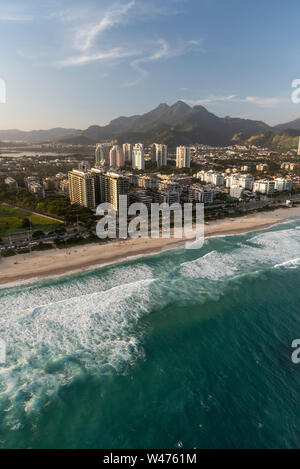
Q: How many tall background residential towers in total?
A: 6